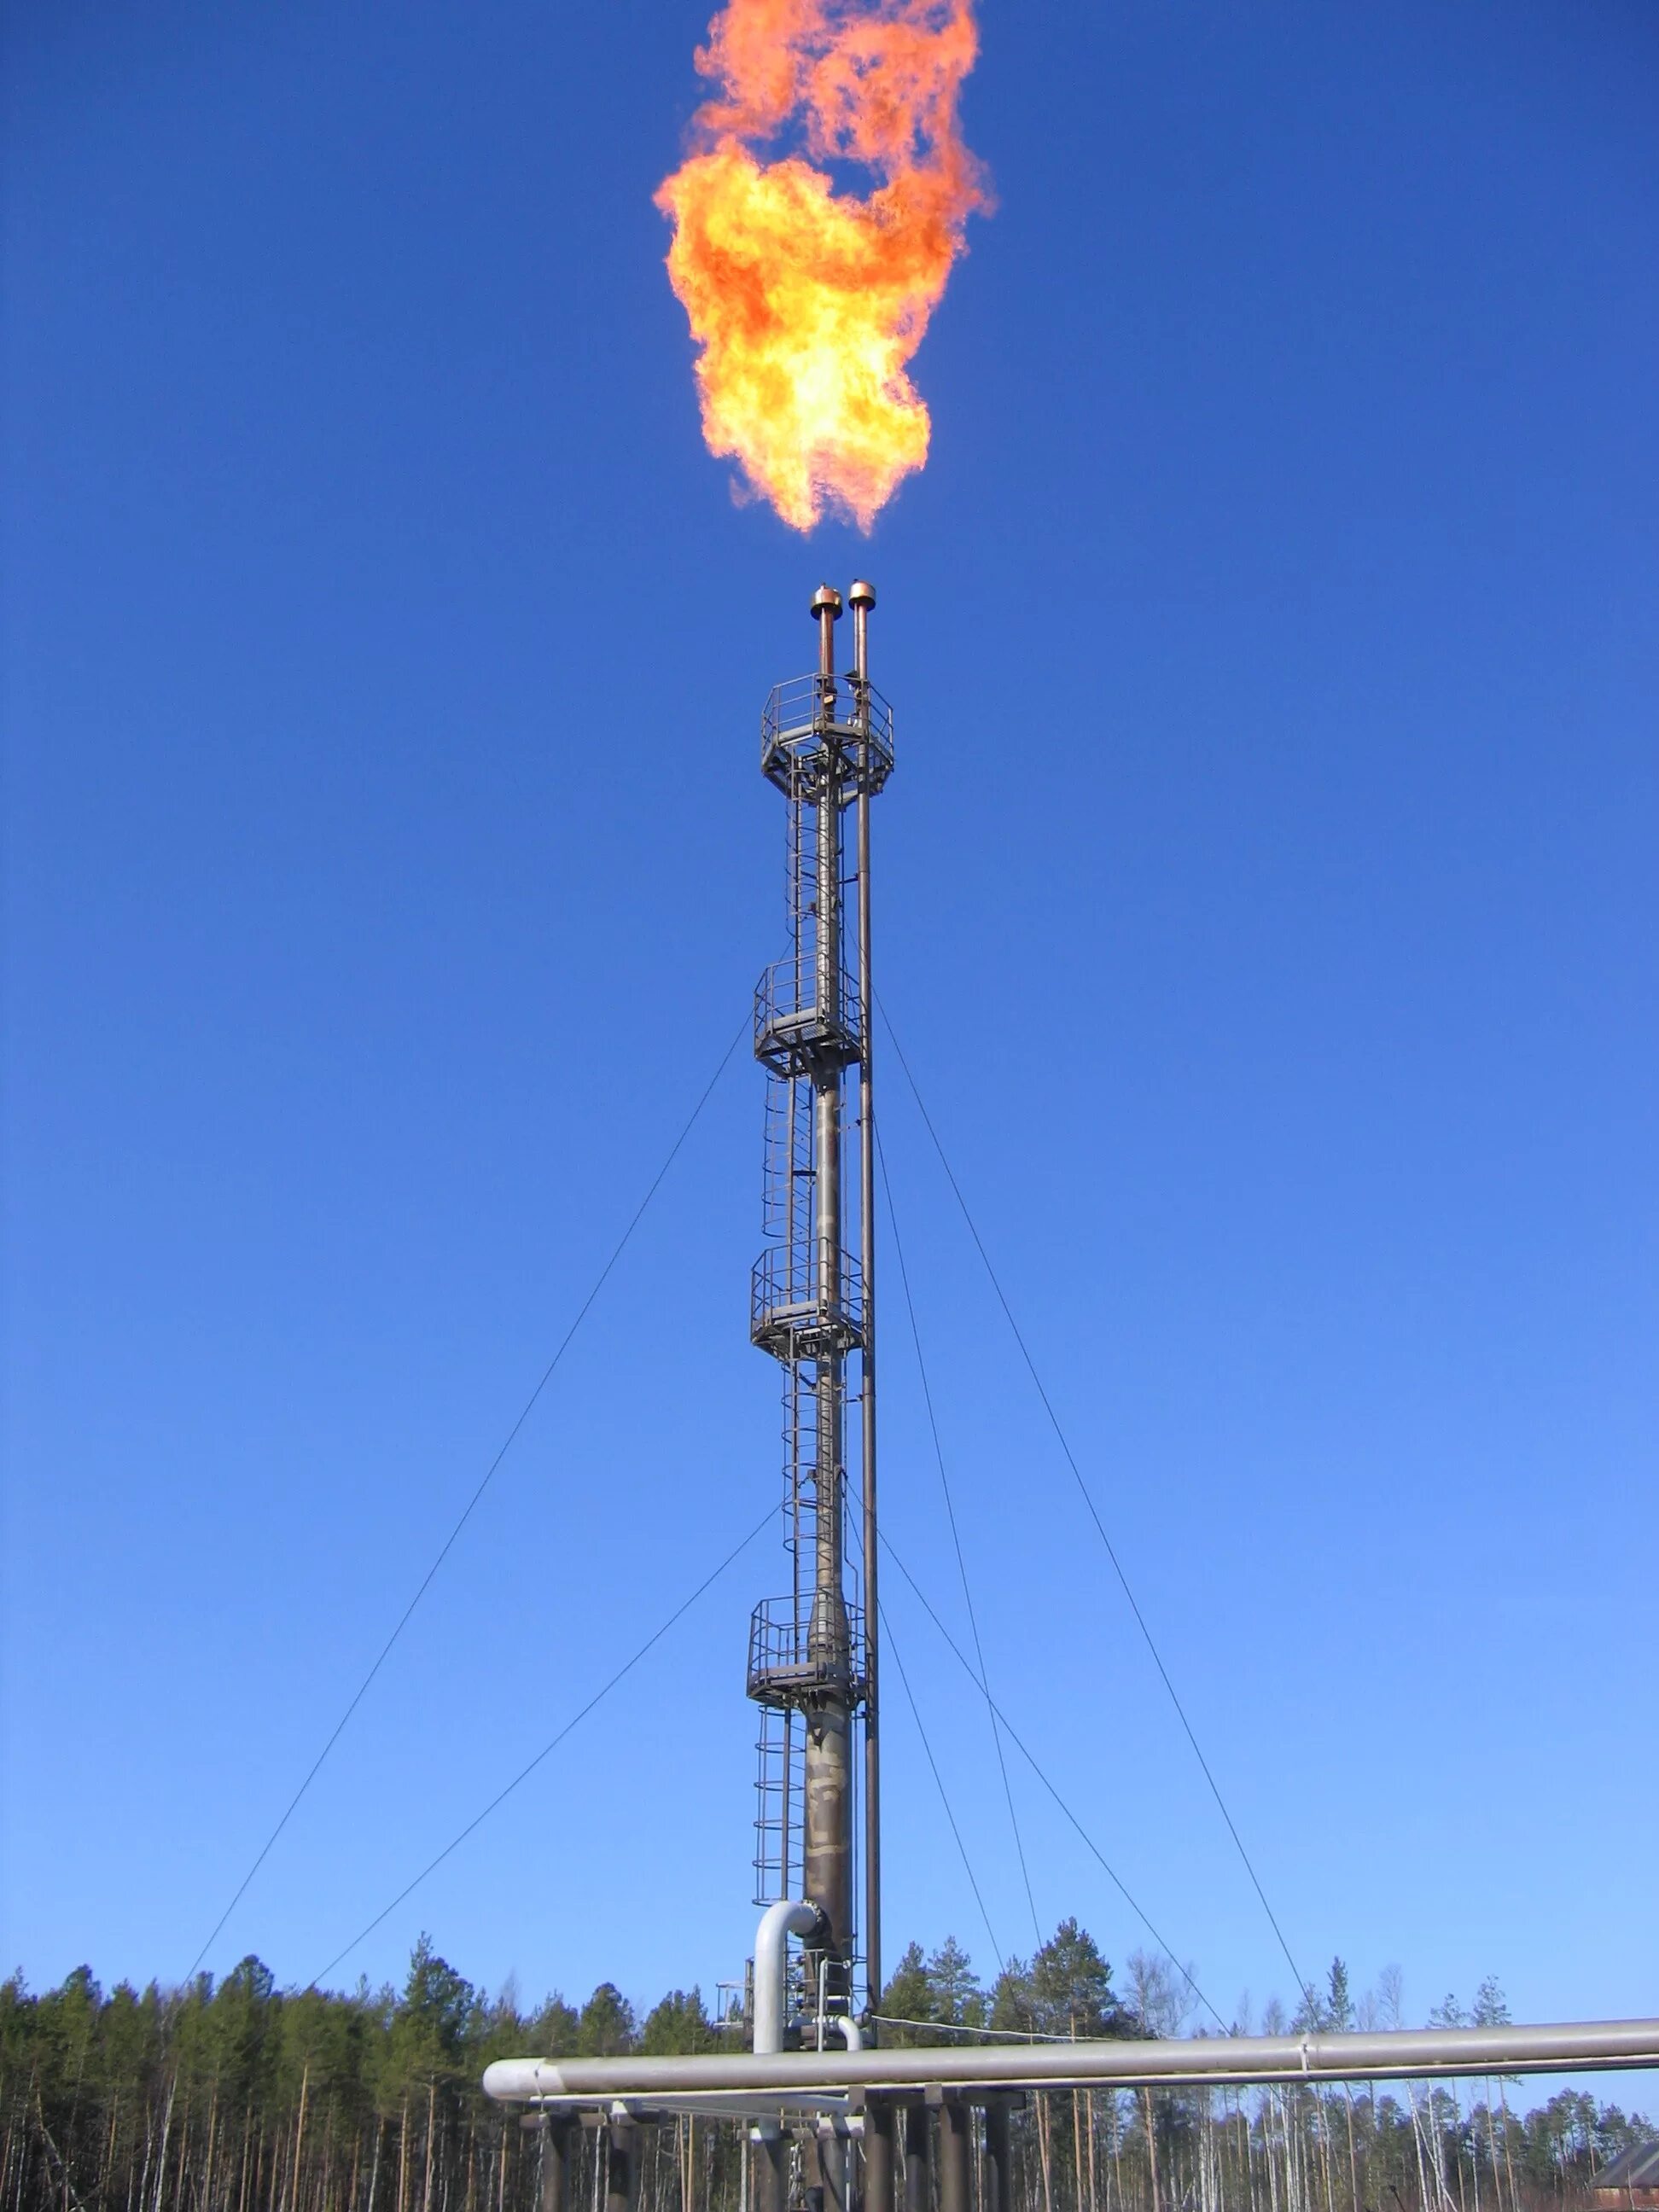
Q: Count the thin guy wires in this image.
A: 6